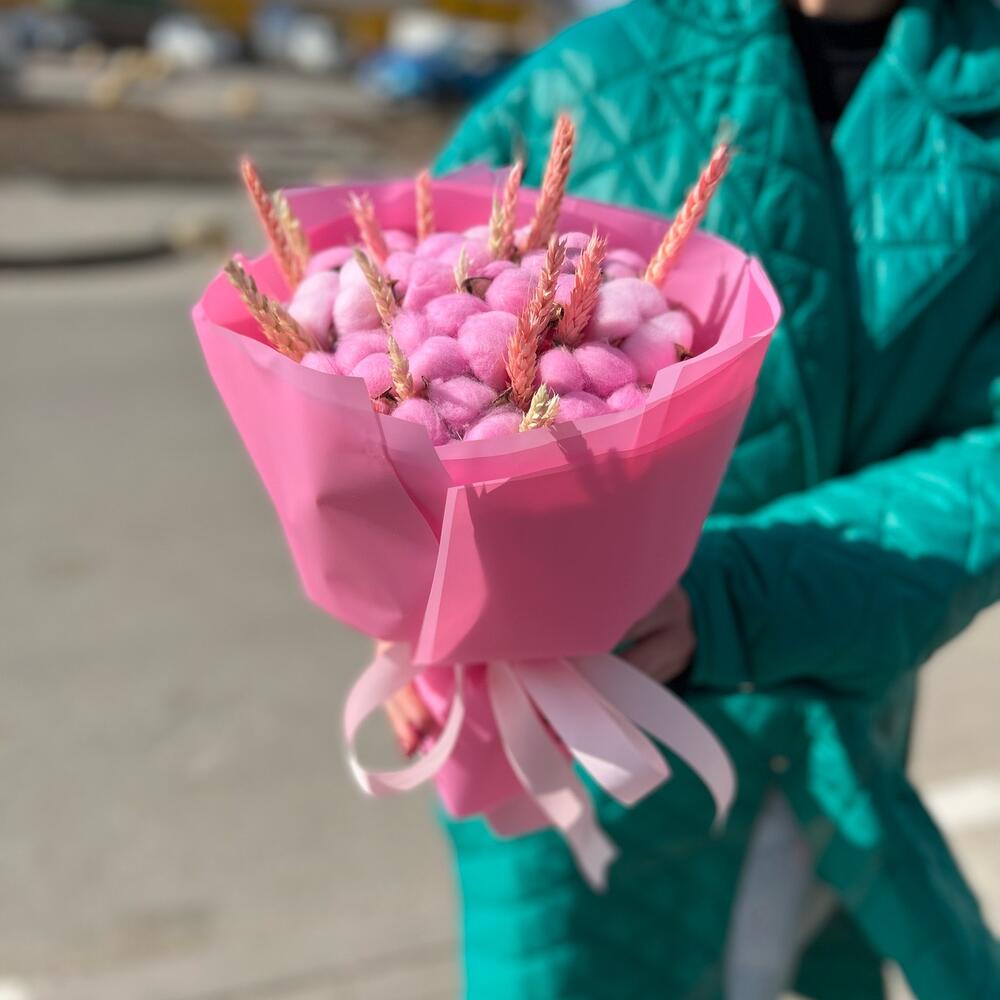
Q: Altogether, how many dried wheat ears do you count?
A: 15